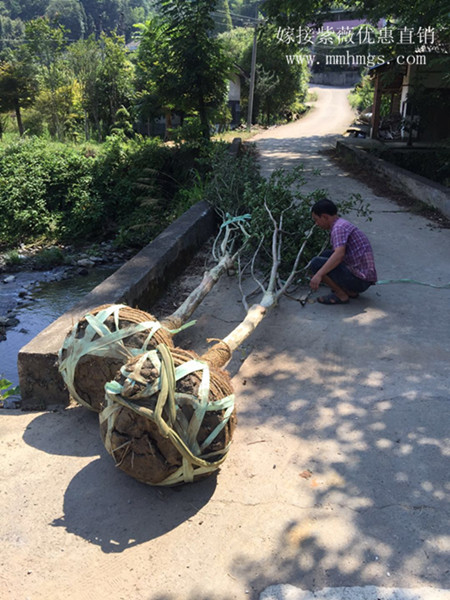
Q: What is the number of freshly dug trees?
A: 2